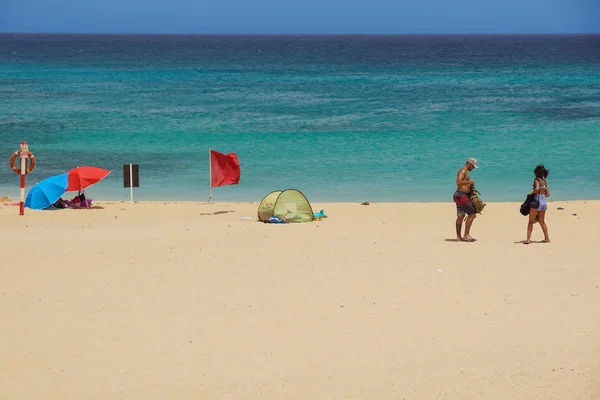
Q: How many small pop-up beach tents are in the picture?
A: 1